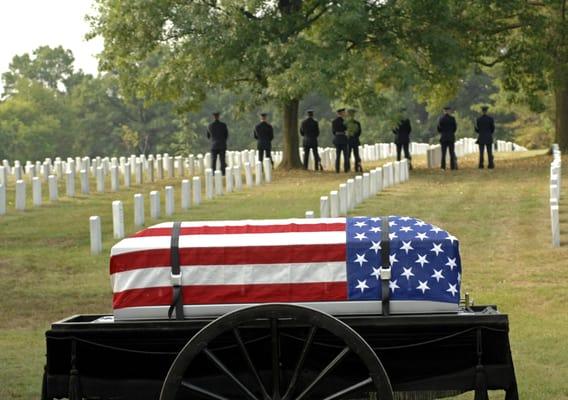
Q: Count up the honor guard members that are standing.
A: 8